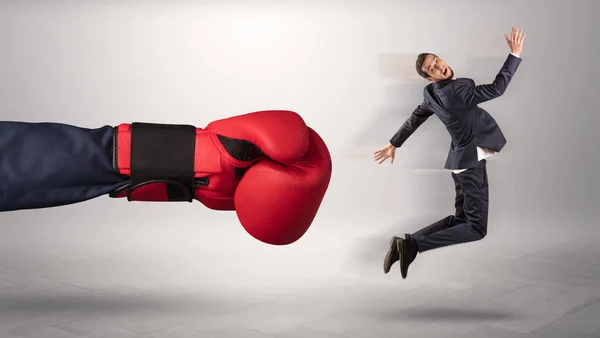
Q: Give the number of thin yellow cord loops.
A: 0